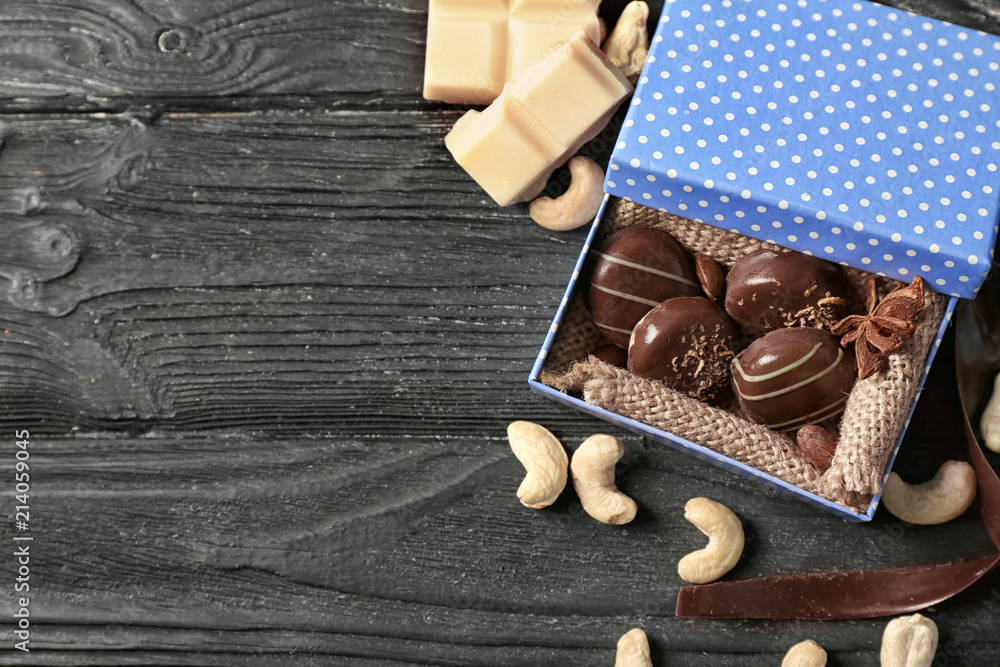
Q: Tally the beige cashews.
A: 10